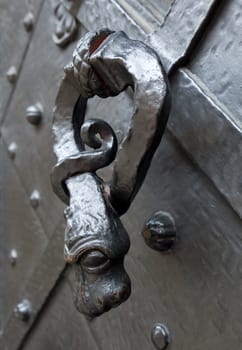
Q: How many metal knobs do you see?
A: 9